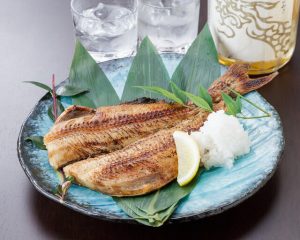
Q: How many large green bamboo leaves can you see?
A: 3